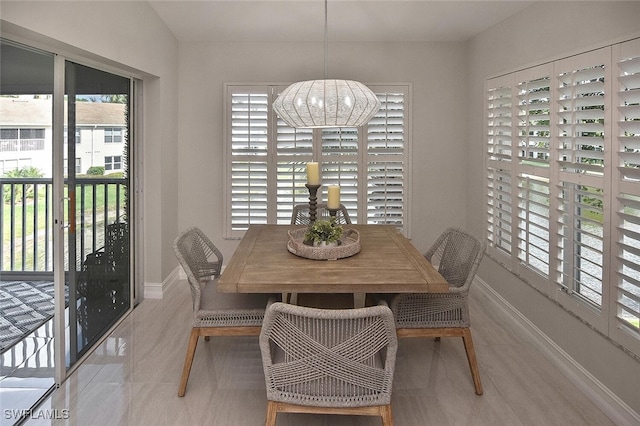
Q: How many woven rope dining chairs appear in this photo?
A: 4